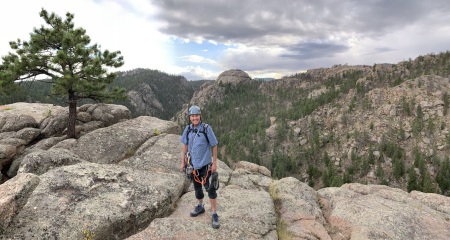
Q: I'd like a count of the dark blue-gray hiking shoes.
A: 2